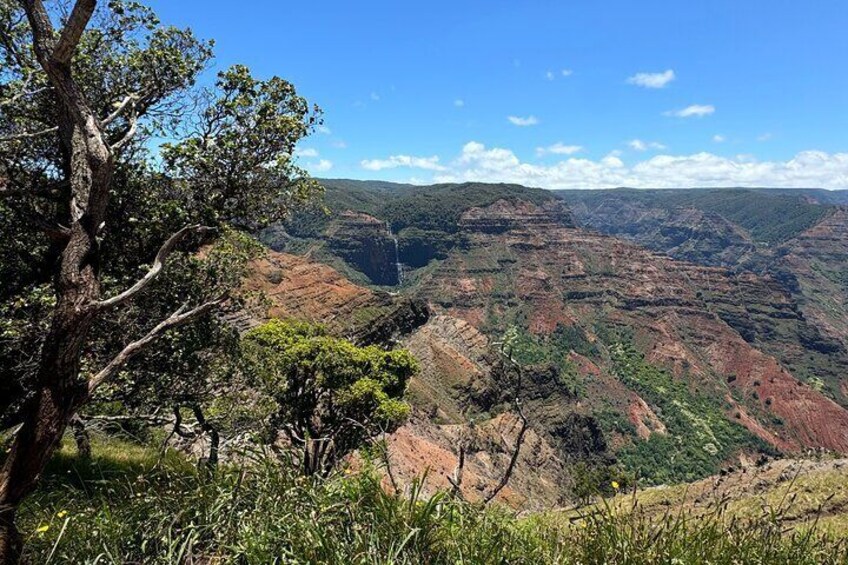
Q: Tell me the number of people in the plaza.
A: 0